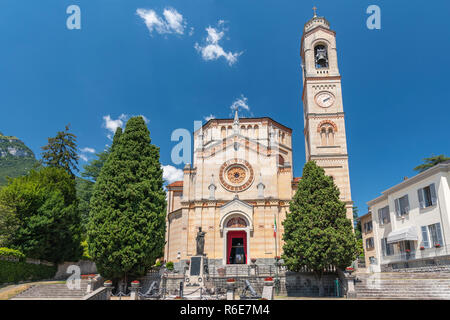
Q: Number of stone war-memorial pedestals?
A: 1